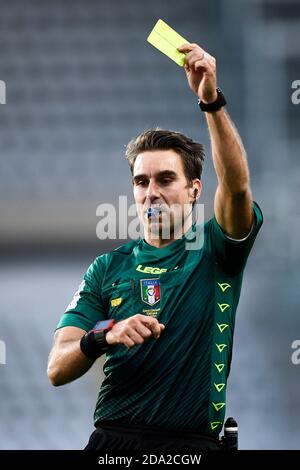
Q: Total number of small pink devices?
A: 1